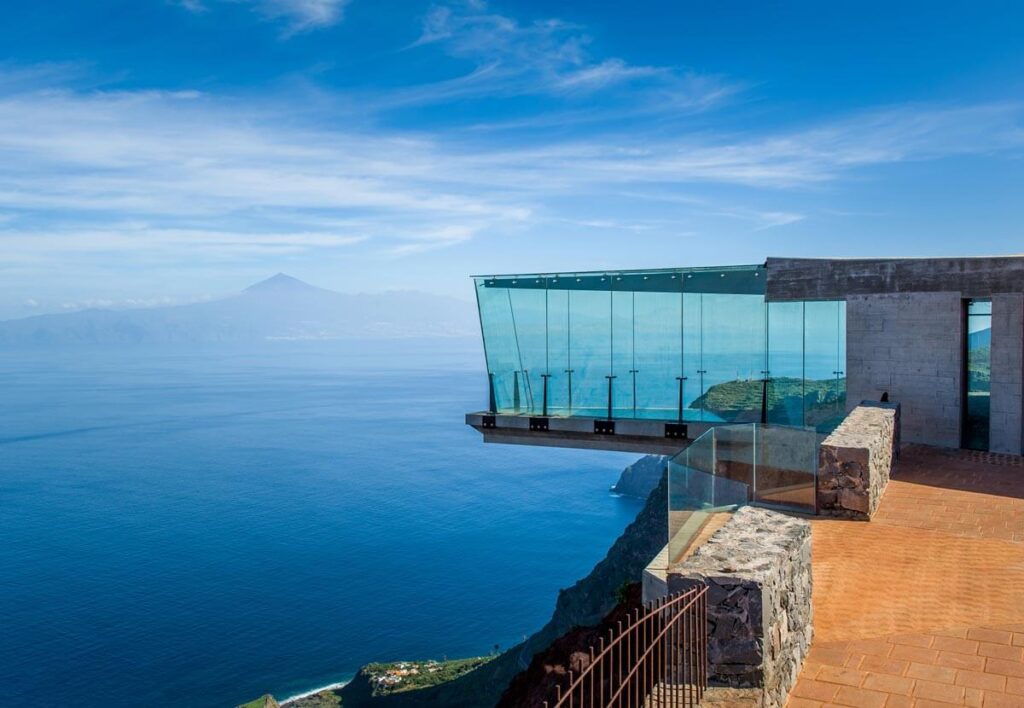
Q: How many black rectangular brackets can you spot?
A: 4